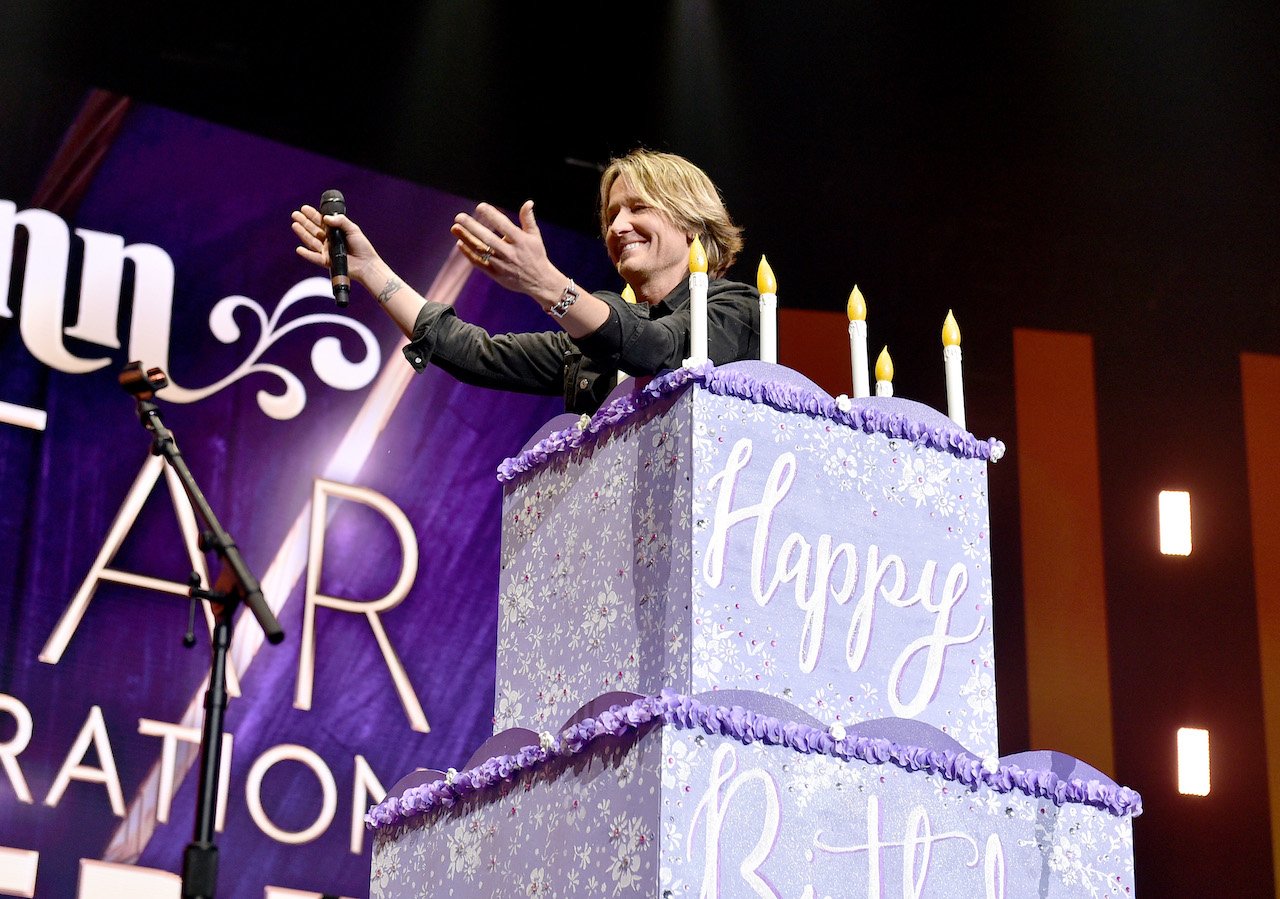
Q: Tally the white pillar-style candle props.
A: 6